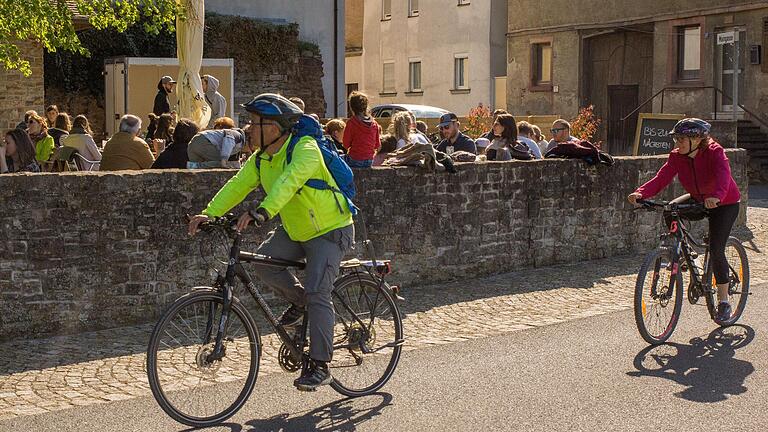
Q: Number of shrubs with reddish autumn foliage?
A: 2